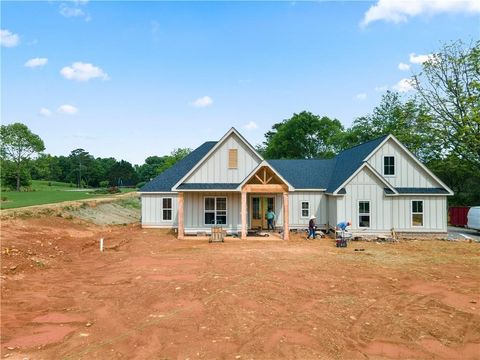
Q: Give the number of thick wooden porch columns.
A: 3